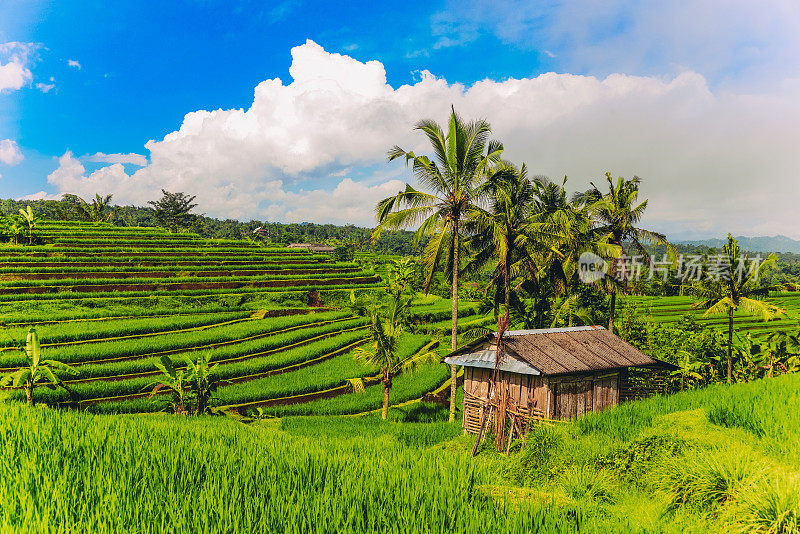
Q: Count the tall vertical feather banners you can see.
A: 0